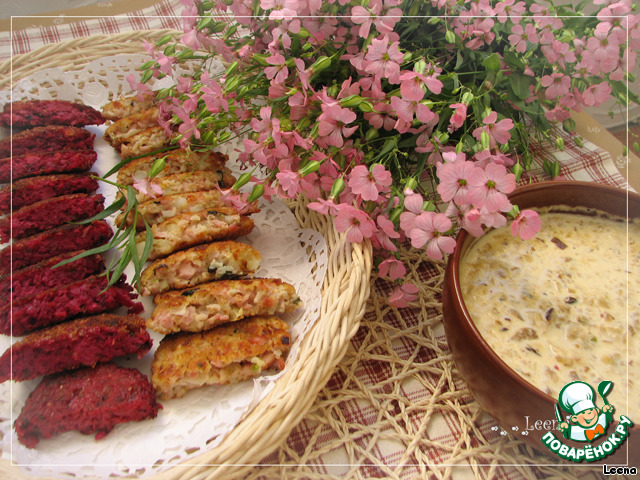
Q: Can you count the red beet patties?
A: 10